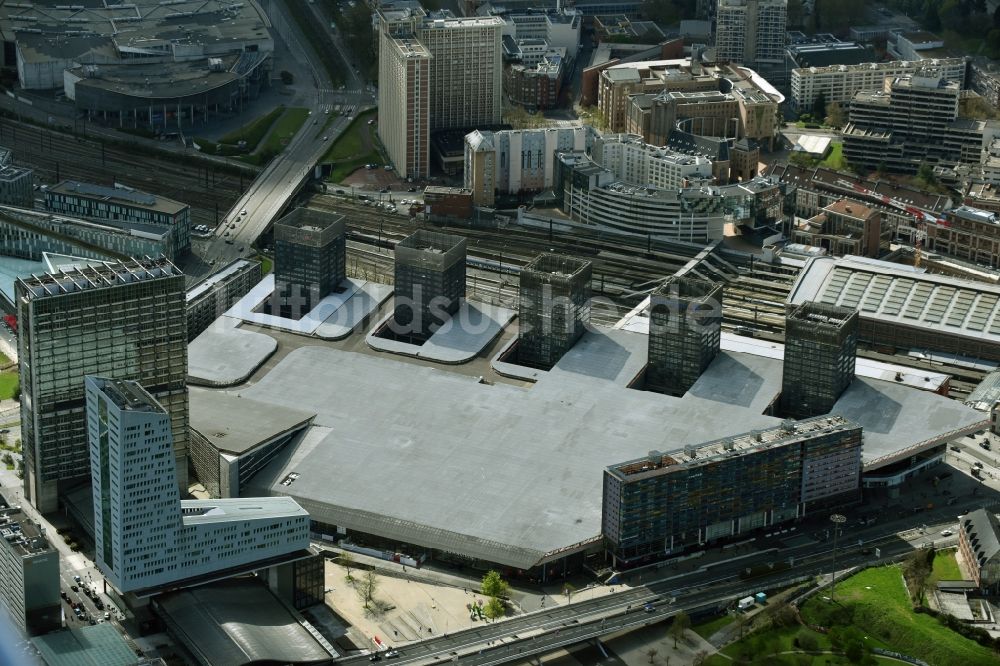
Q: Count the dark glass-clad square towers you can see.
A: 5